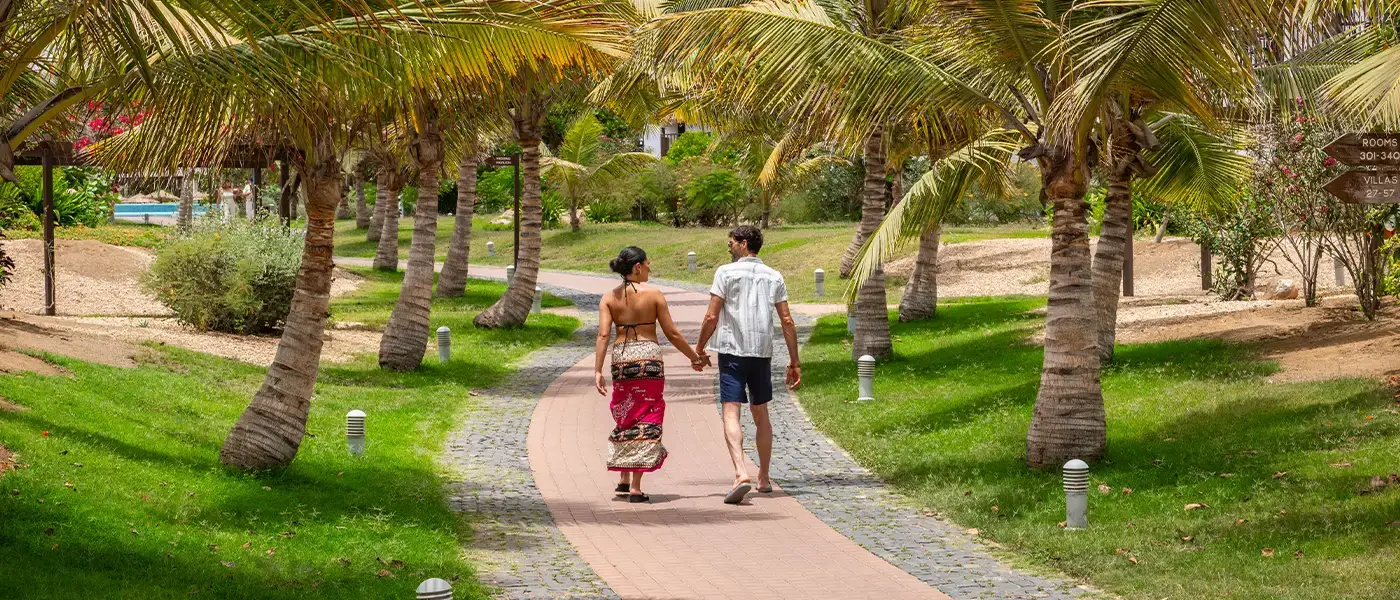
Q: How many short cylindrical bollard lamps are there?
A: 11